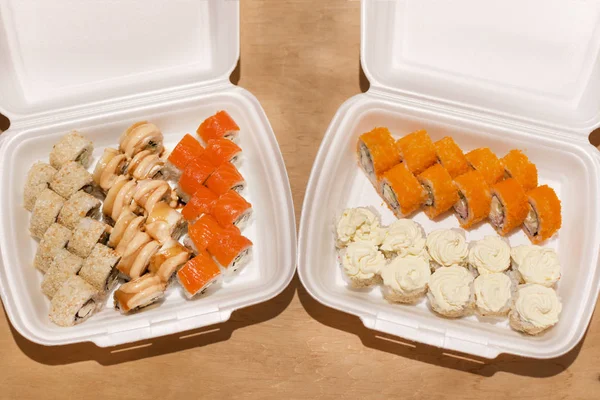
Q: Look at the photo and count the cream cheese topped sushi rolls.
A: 10